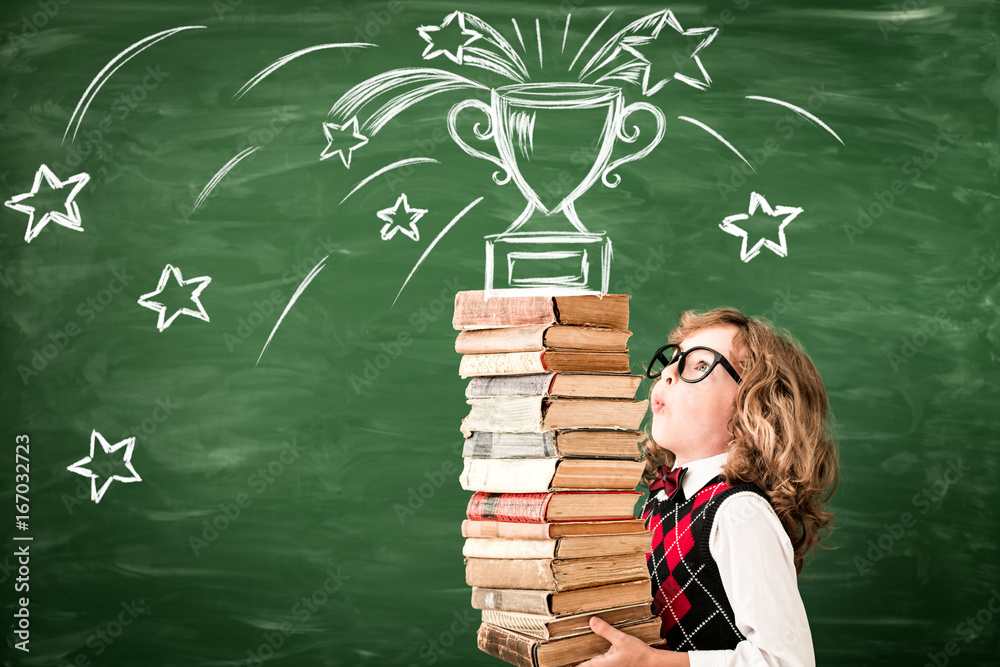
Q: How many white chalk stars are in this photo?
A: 8